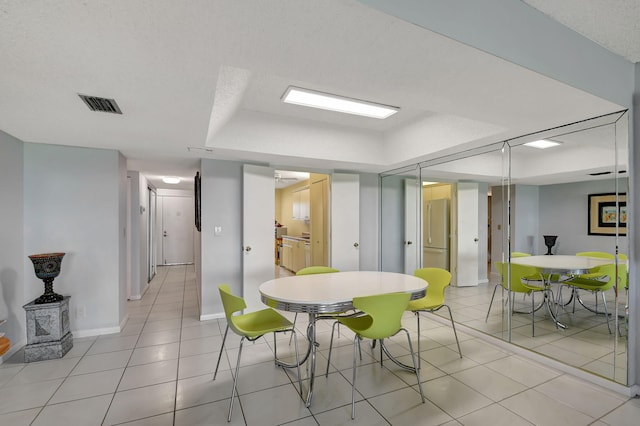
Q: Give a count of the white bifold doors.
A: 2